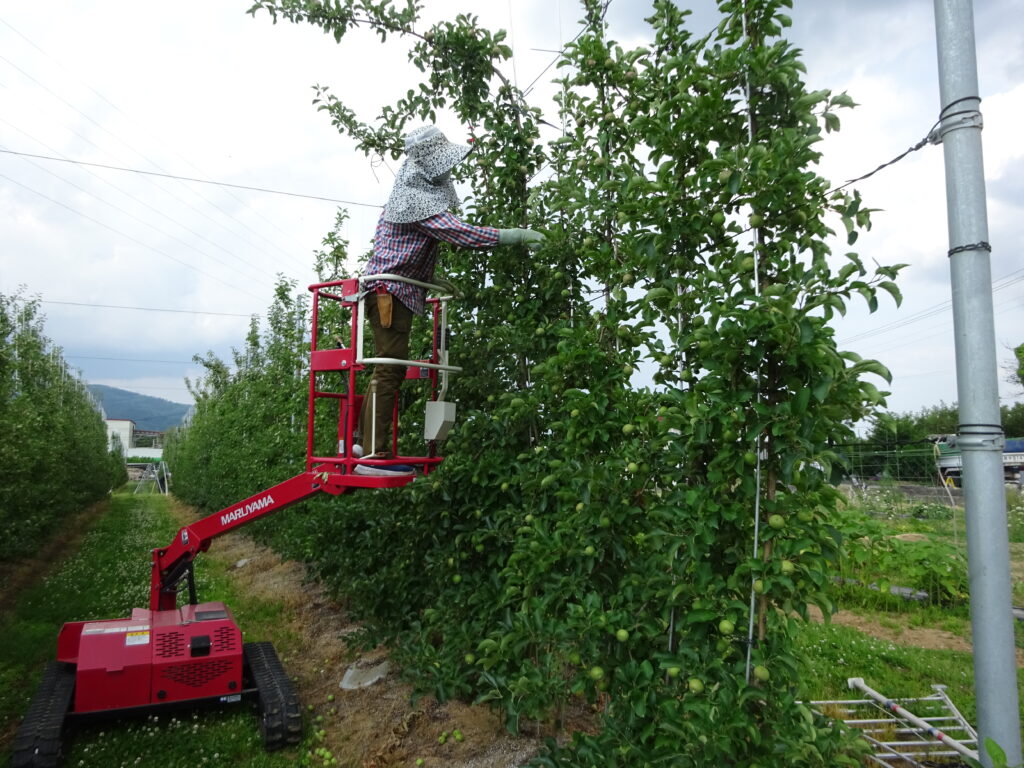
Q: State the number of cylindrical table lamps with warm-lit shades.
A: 0